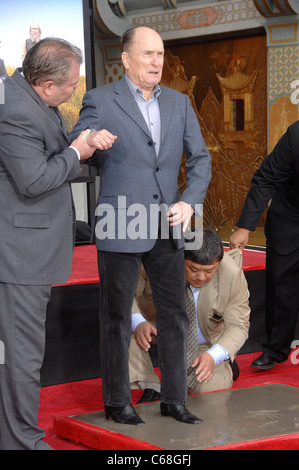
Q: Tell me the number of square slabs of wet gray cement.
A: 1